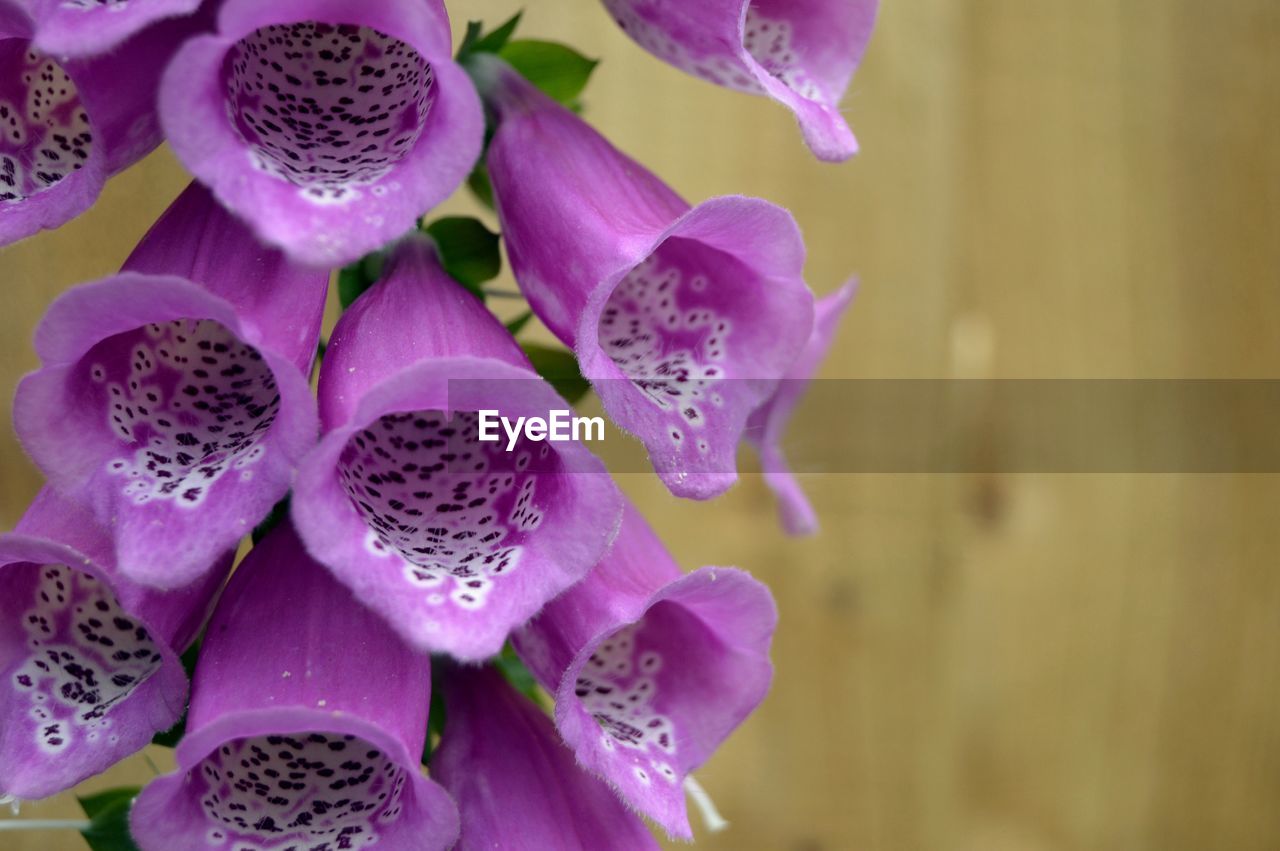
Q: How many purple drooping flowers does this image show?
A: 12